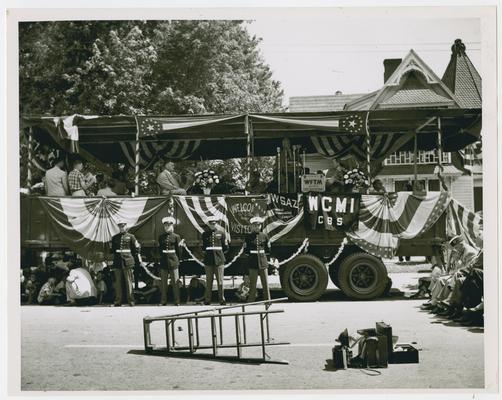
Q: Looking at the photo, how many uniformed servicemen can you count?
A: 4